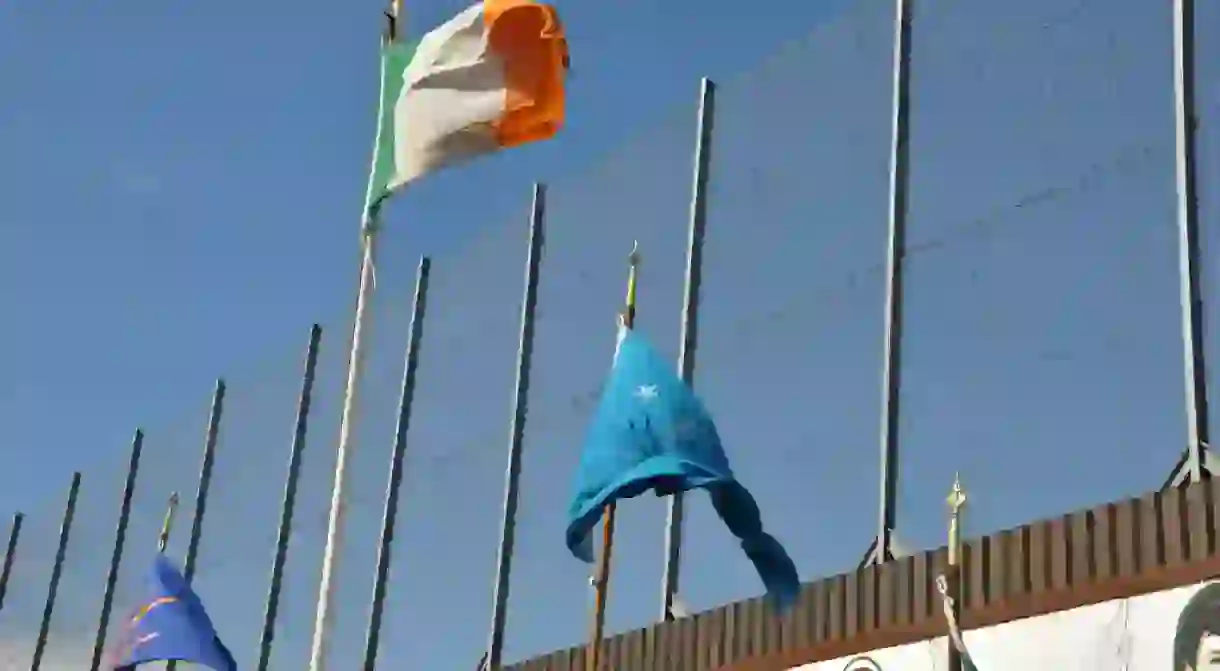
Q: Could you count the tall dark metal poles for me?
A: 10